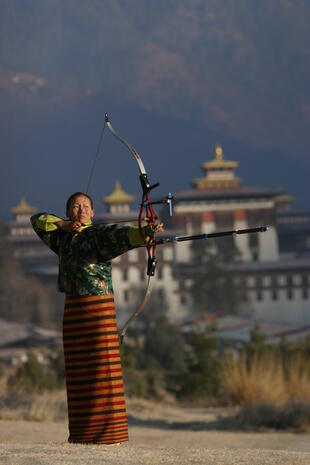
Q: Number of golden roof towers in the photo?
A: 3